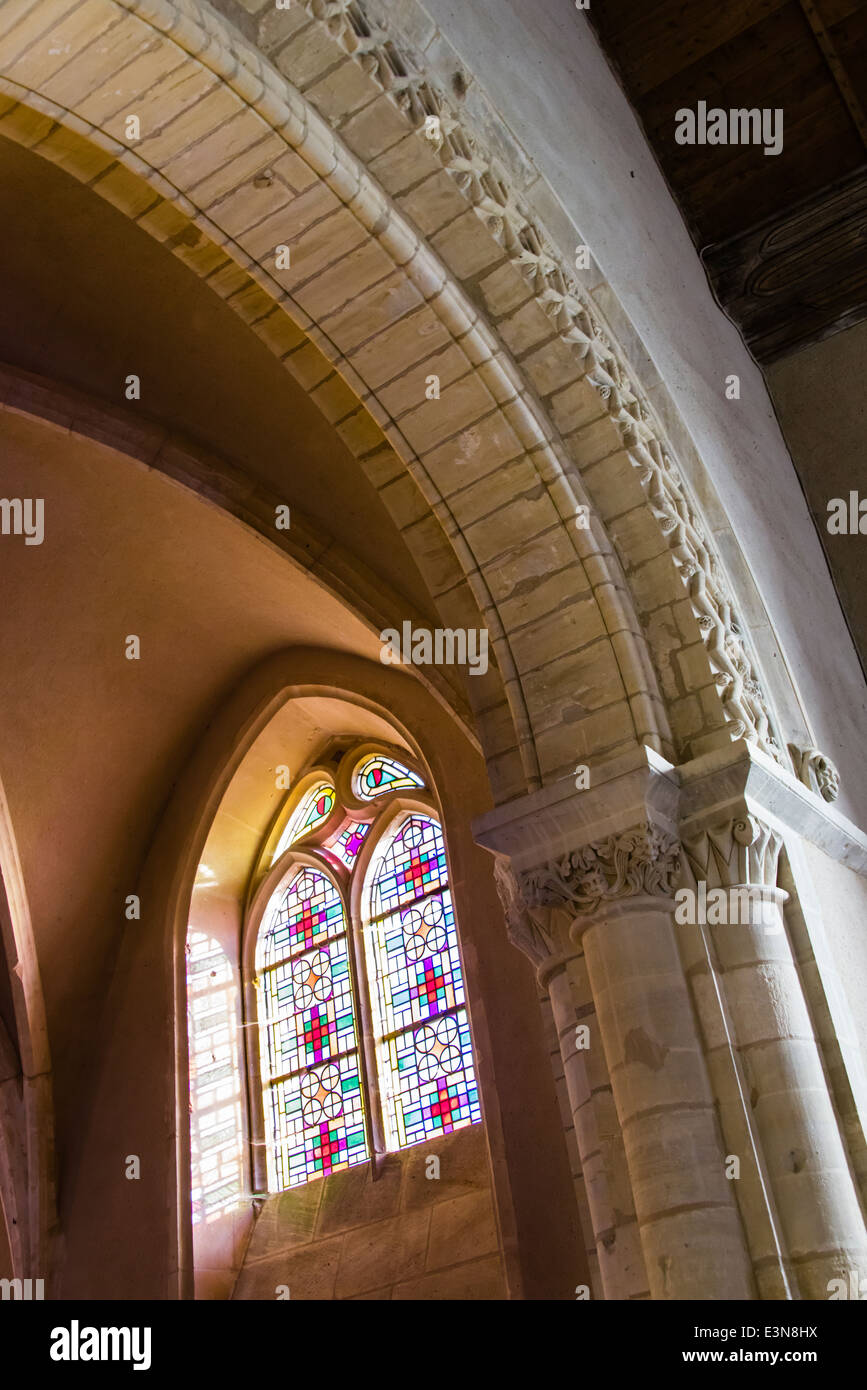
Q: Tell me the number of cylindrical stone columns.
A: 3